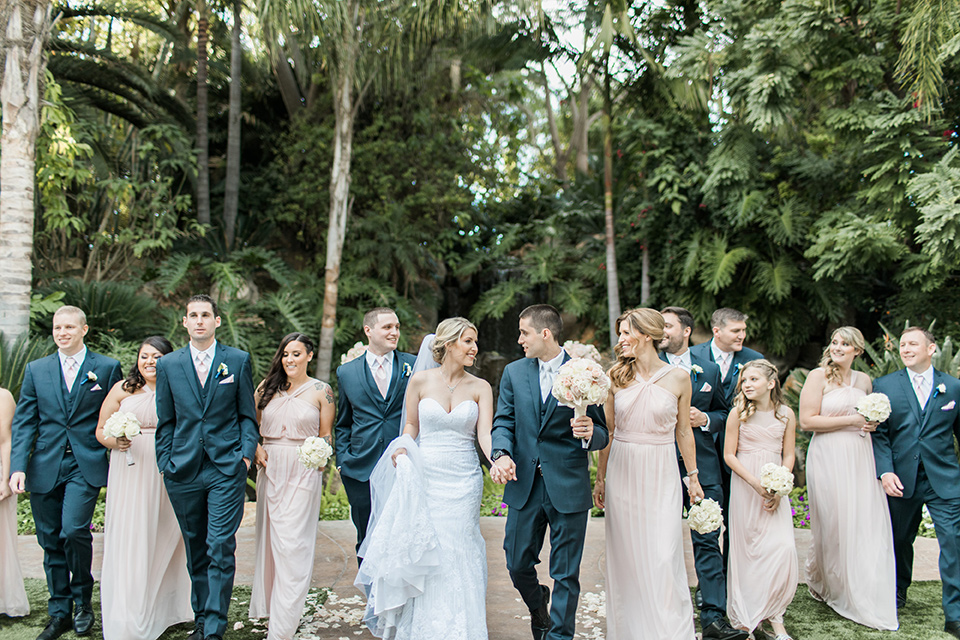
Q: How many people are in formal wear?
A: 14